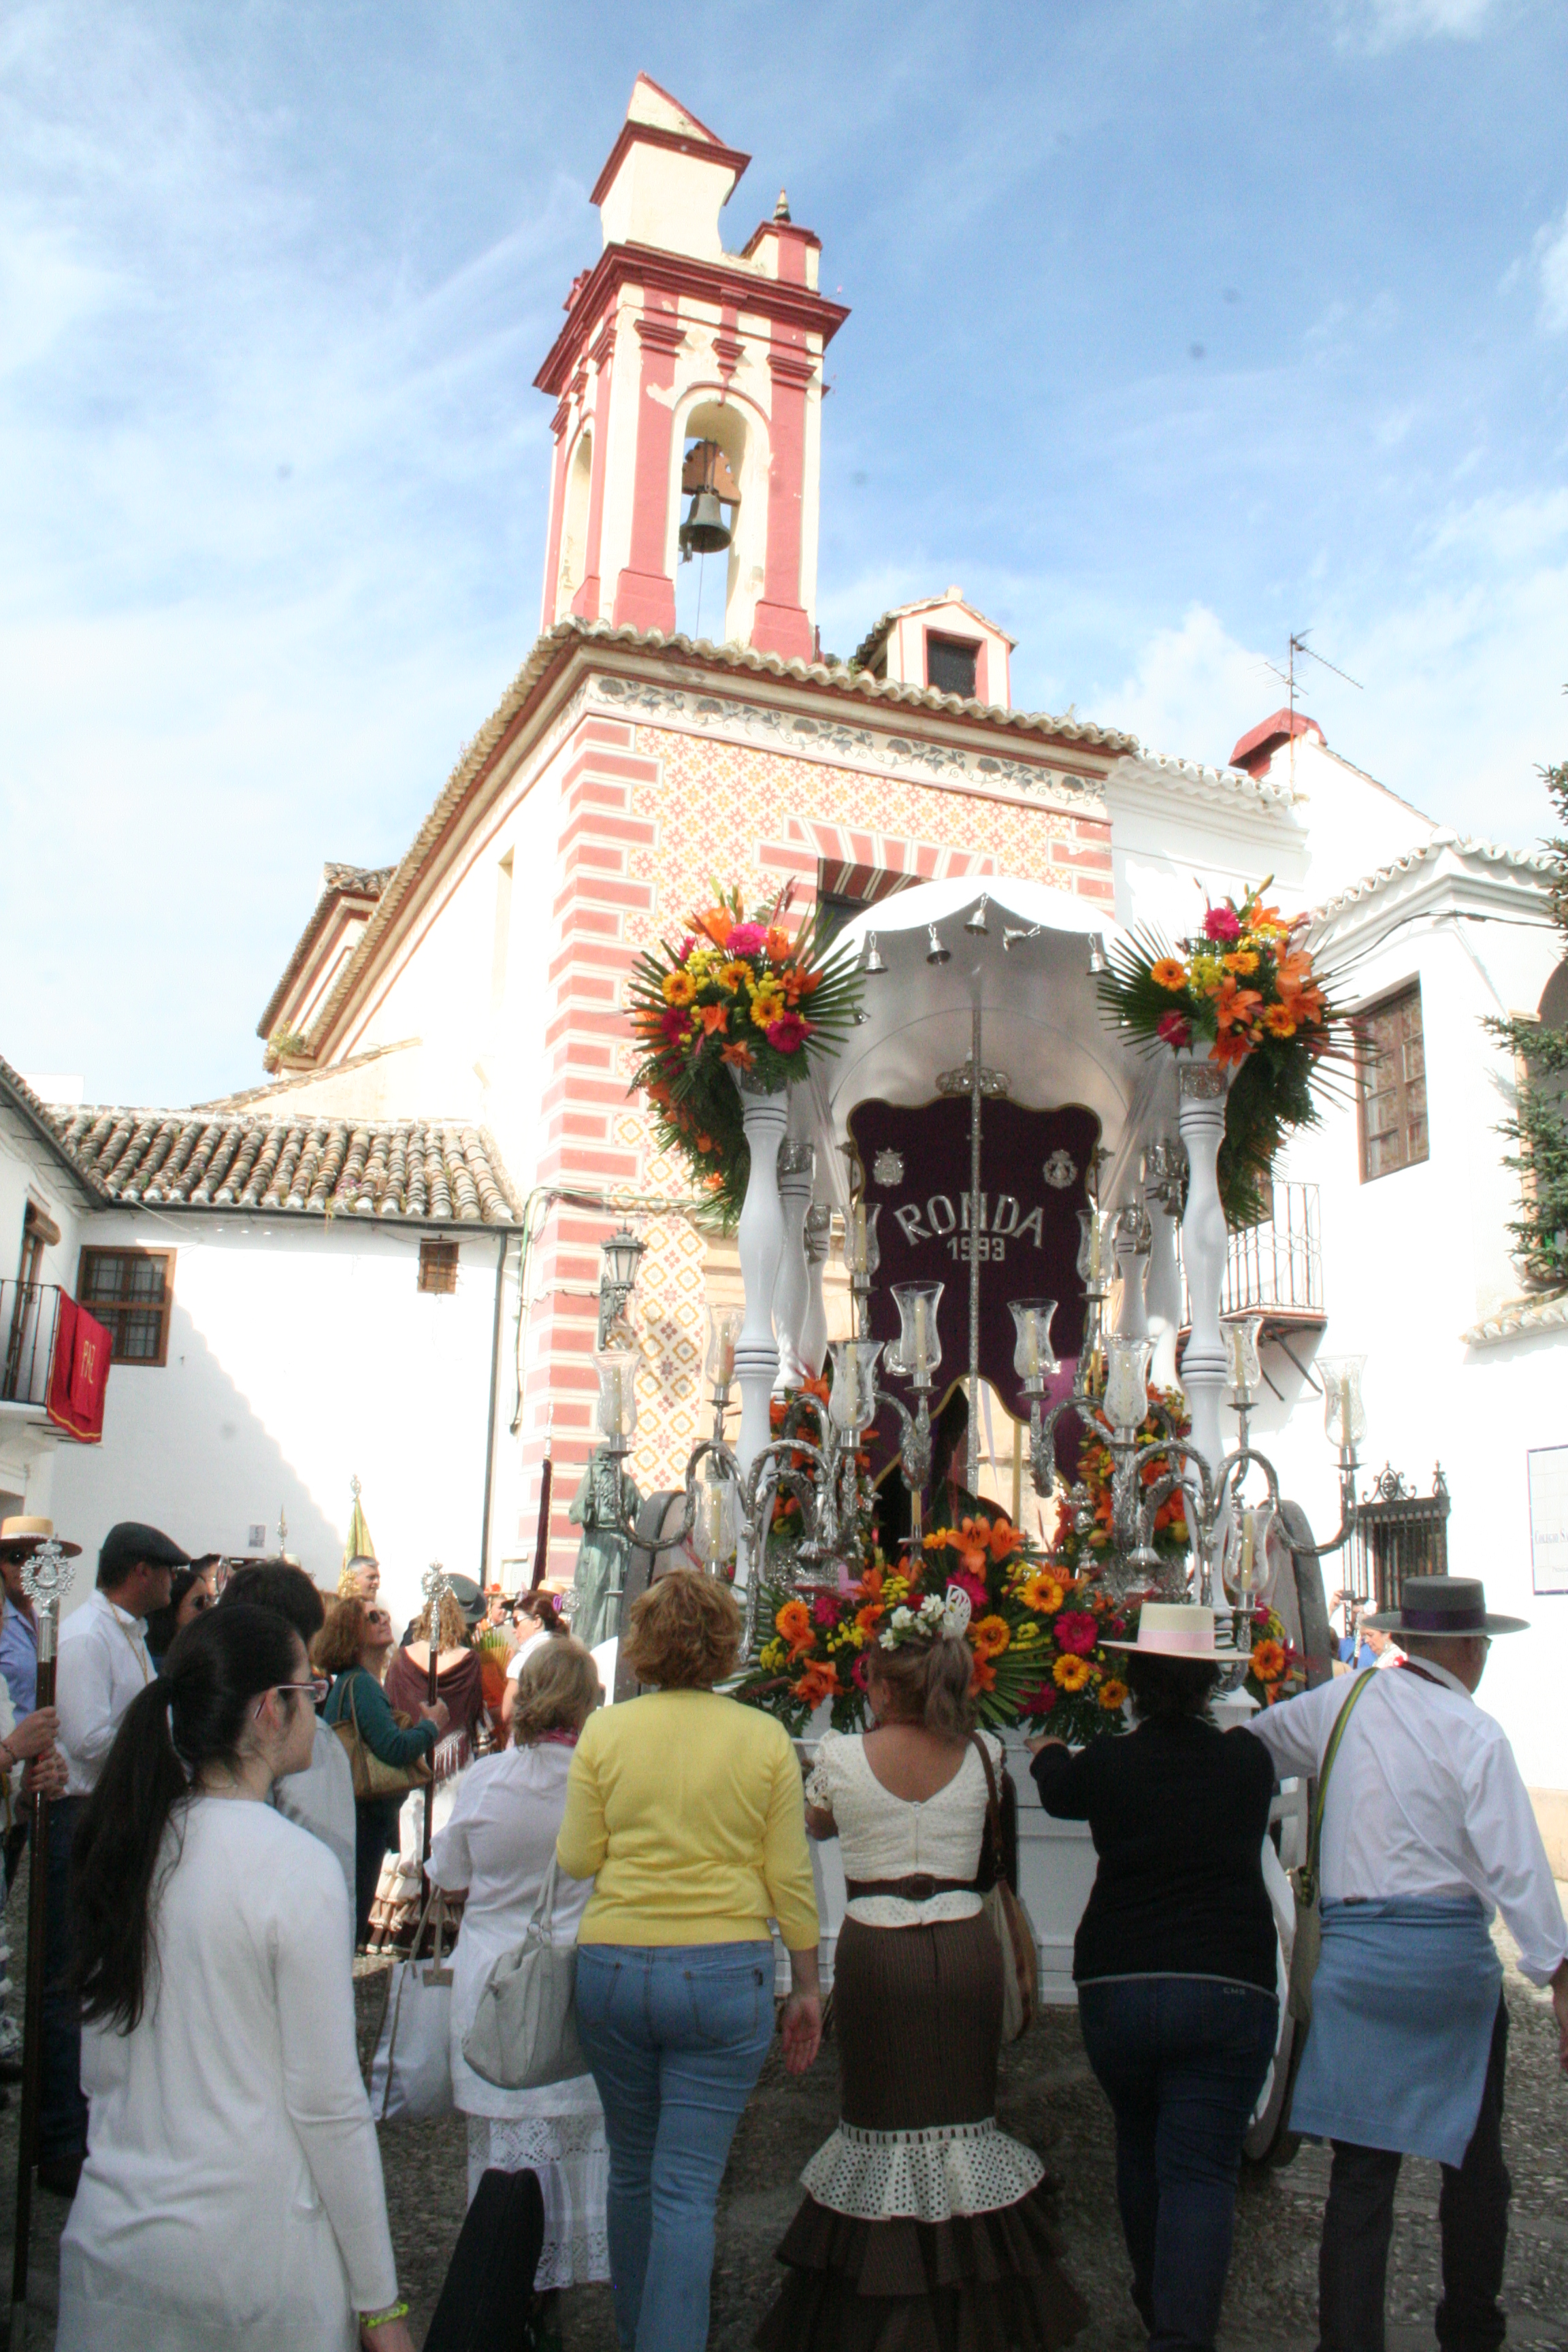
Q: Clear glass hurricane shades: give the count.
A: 12